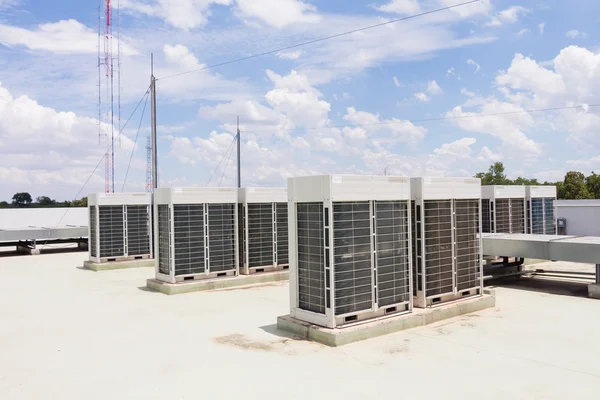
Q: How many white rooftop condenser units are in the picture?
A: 7